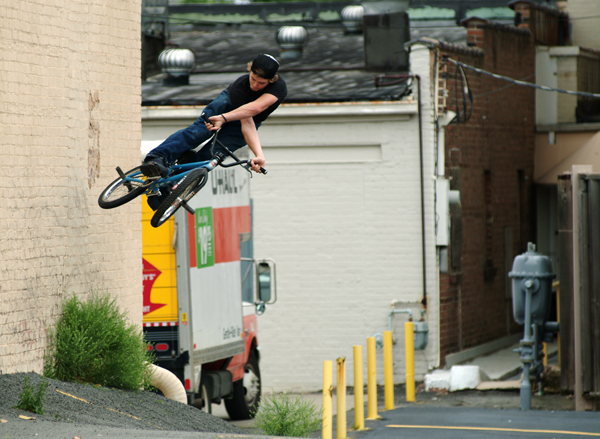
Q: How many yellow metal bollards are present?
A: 6